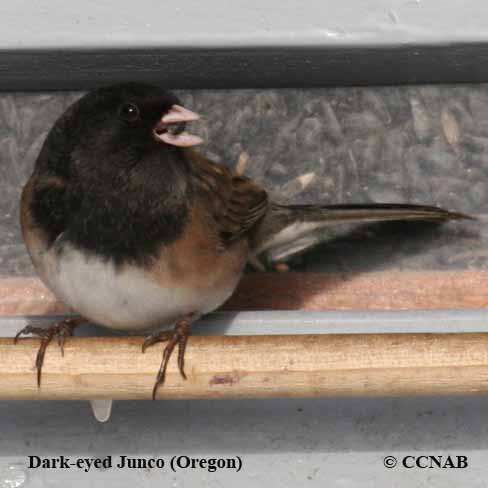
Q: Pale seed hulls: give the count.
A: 3